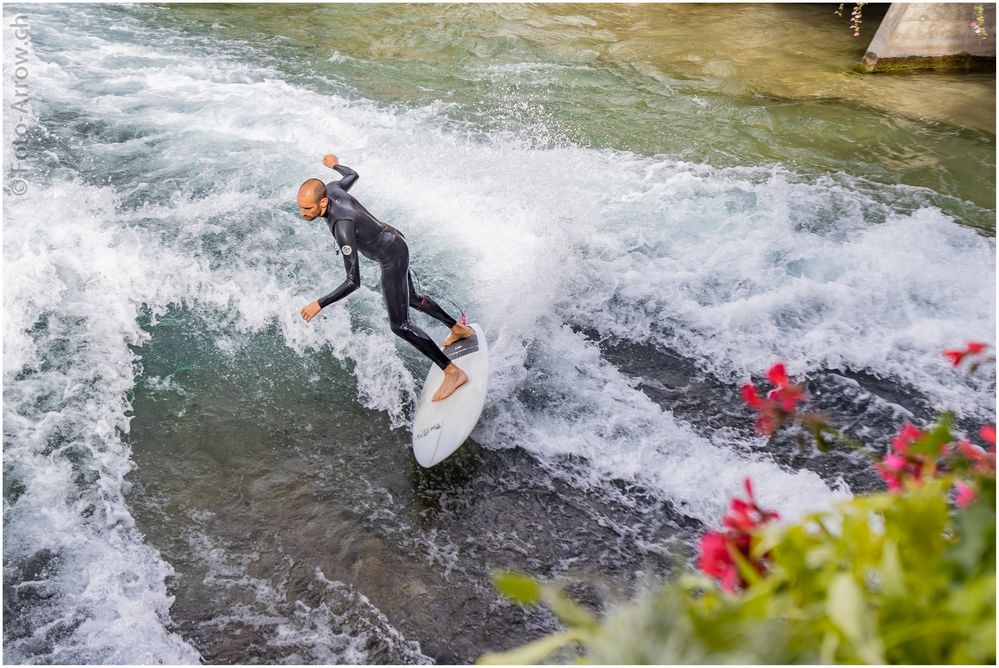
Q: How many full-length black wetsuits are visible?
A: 1